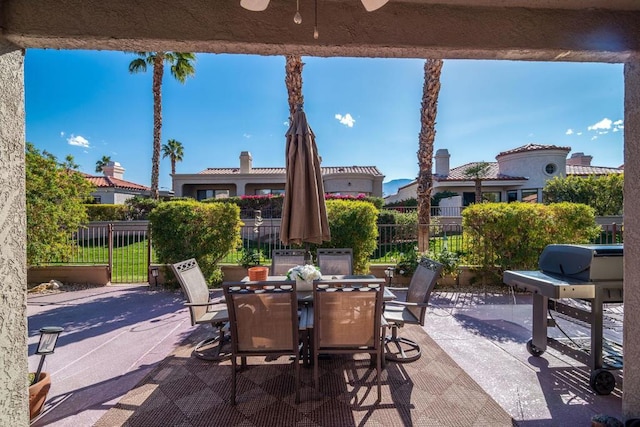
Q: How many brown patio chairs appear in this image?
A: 6